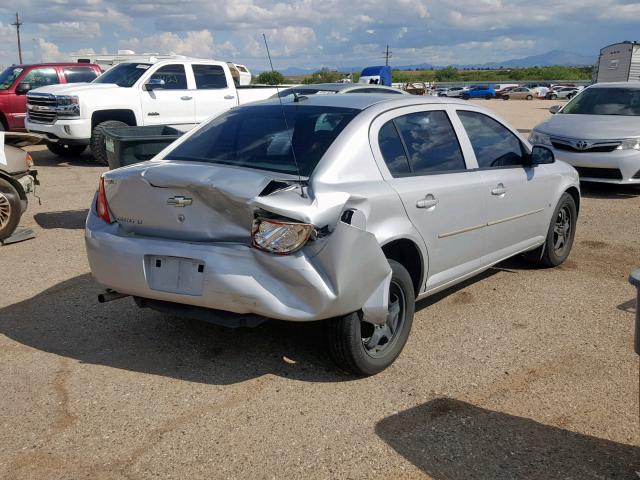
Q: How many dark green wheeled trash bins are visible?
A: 1